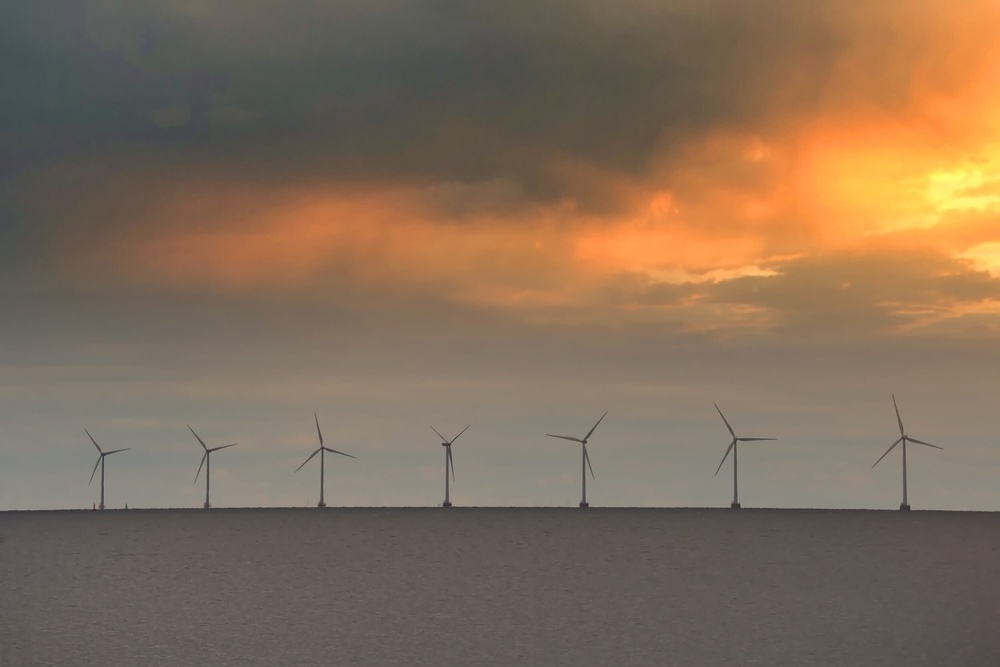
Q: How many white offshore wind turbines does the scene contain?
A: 7